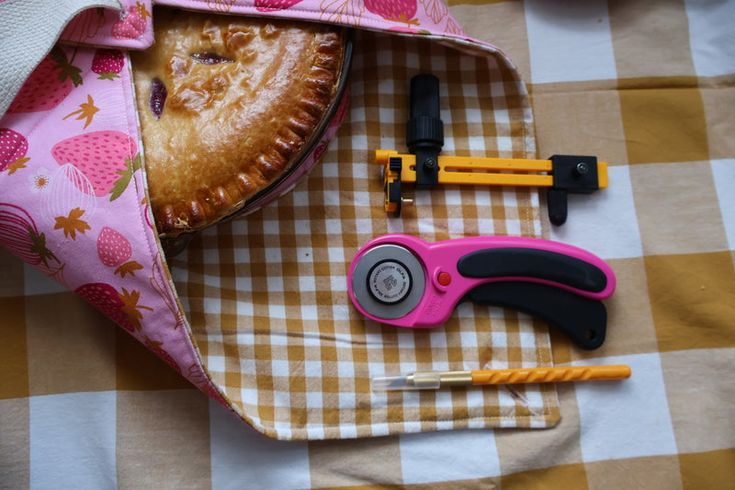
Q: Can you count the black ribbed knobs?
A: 1